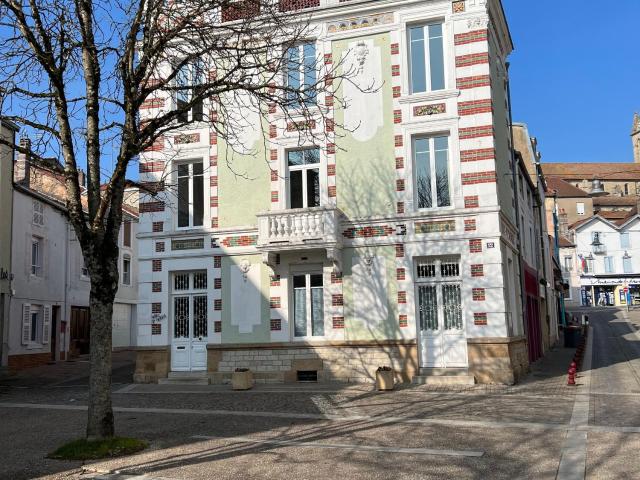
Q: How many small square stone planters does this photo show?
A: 2